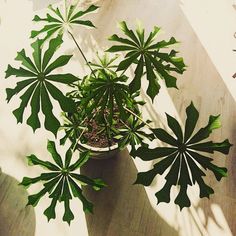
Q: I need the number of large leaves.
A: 5